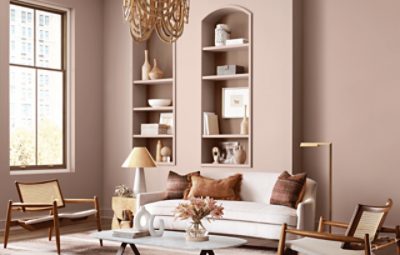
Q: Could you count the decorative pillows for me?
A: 3